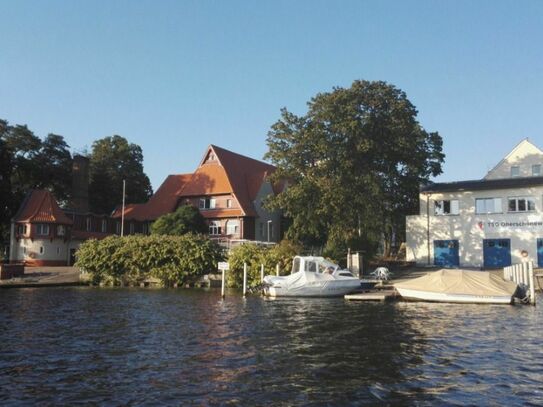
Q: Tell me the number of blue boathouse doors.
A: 3